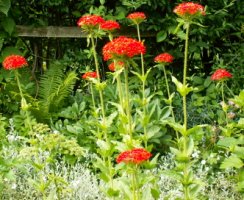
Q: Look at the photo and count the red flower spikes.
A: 11